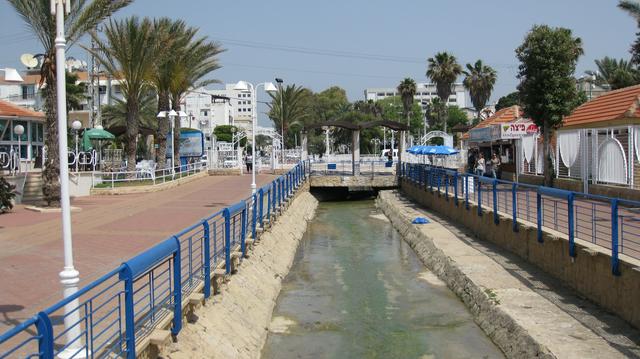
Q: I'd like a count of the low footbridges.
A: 1